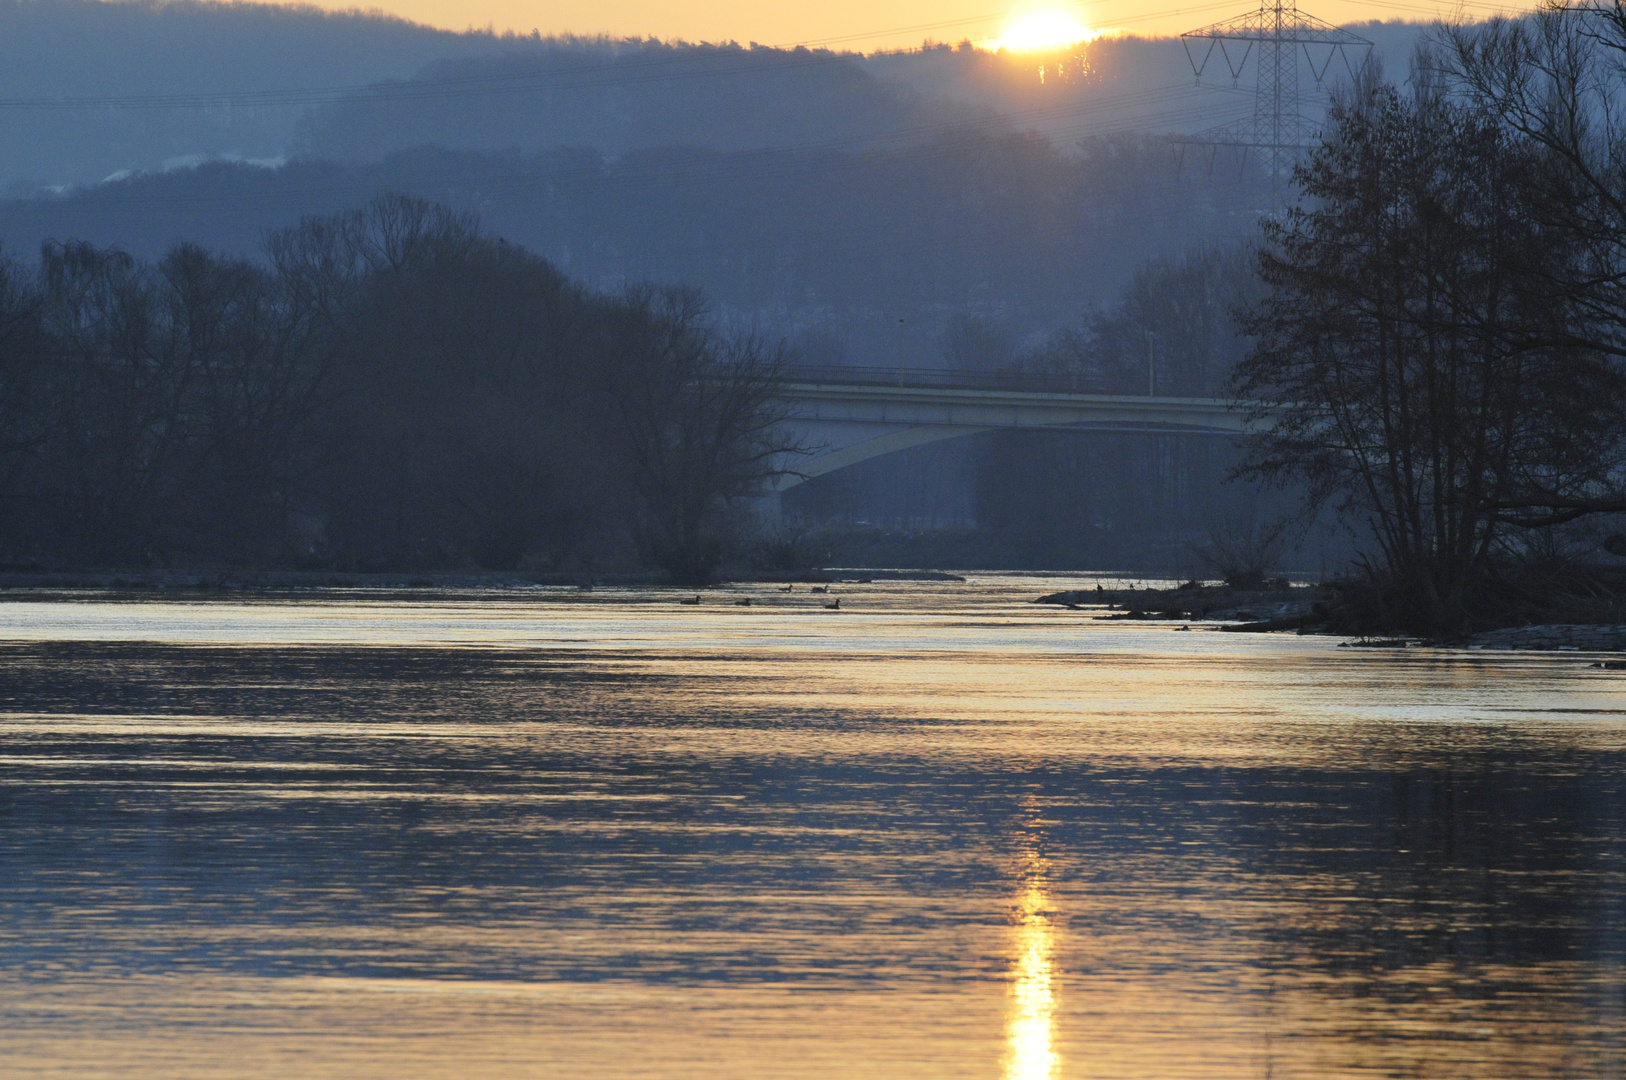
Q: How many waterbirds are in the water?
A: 5